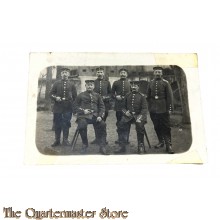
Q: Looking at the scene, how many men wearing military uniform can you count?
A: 6